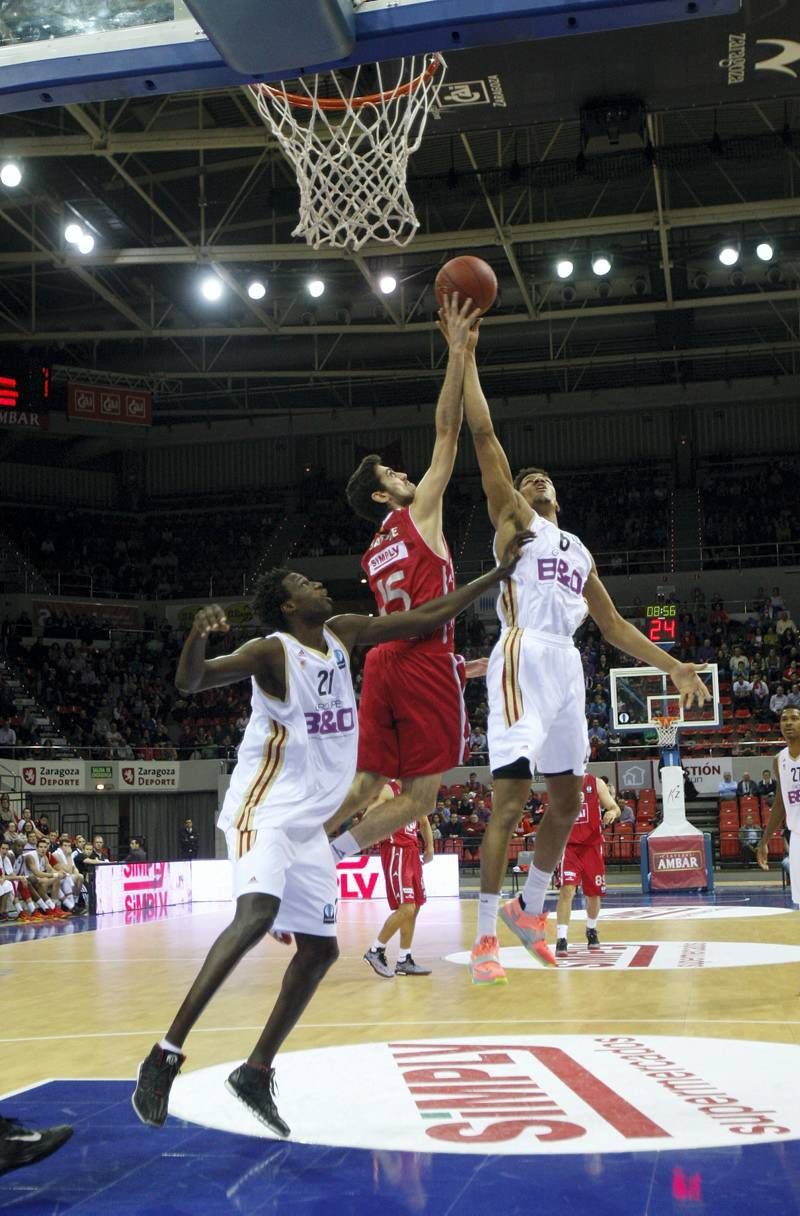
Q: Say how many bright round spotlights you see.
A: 11